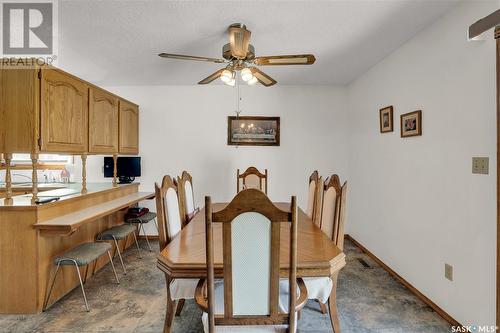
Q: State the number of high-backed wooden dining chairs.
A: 6